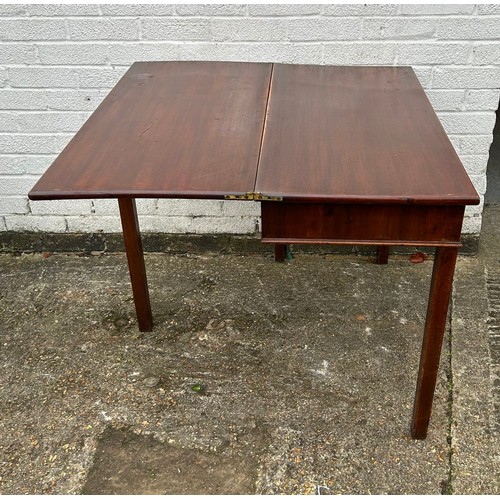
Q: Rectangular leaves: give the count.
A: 2